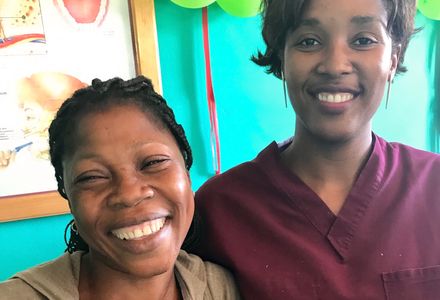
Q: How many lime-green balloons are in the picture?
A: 3